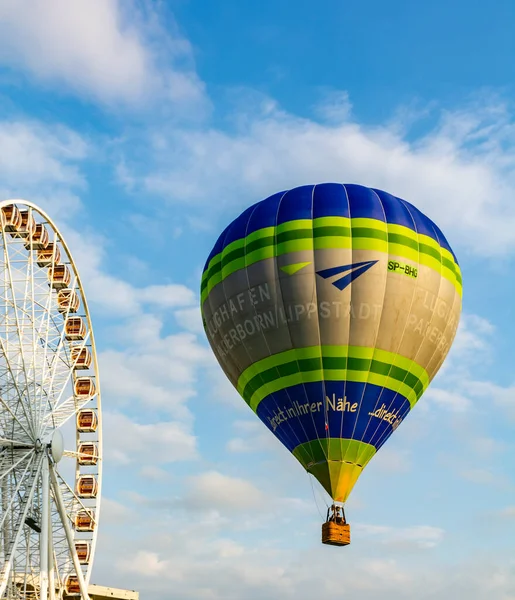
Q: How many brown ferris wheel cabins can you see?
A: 15